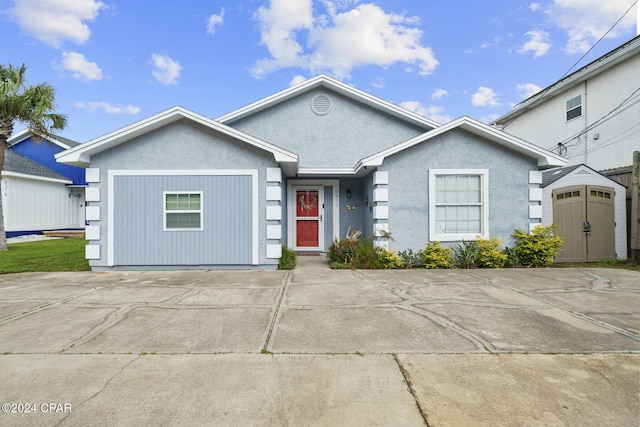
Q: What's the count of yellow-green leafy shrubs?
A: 4